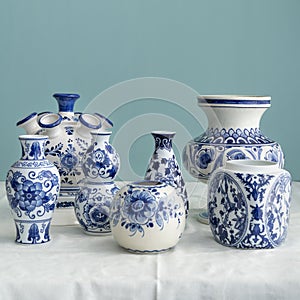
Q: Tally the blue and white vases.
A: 7